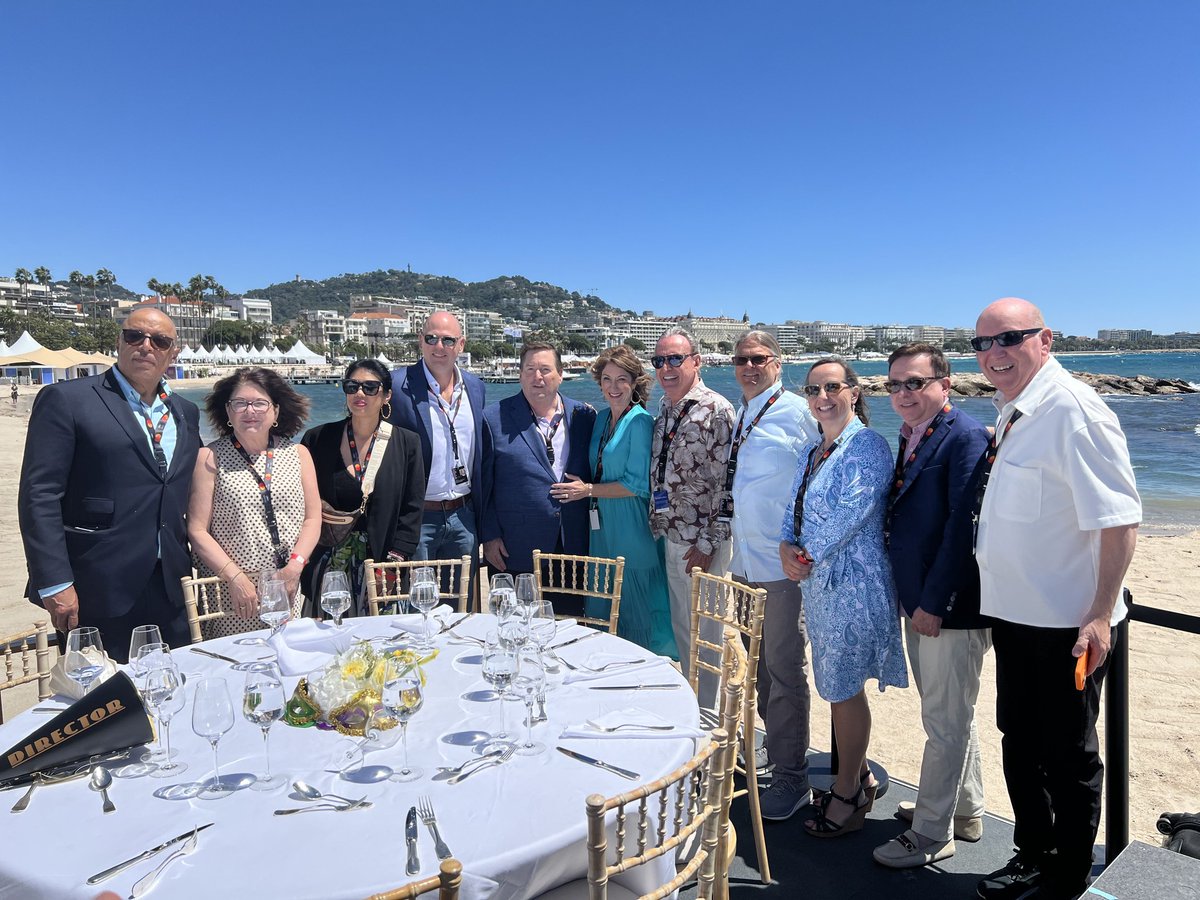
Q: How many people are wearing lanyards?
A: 11